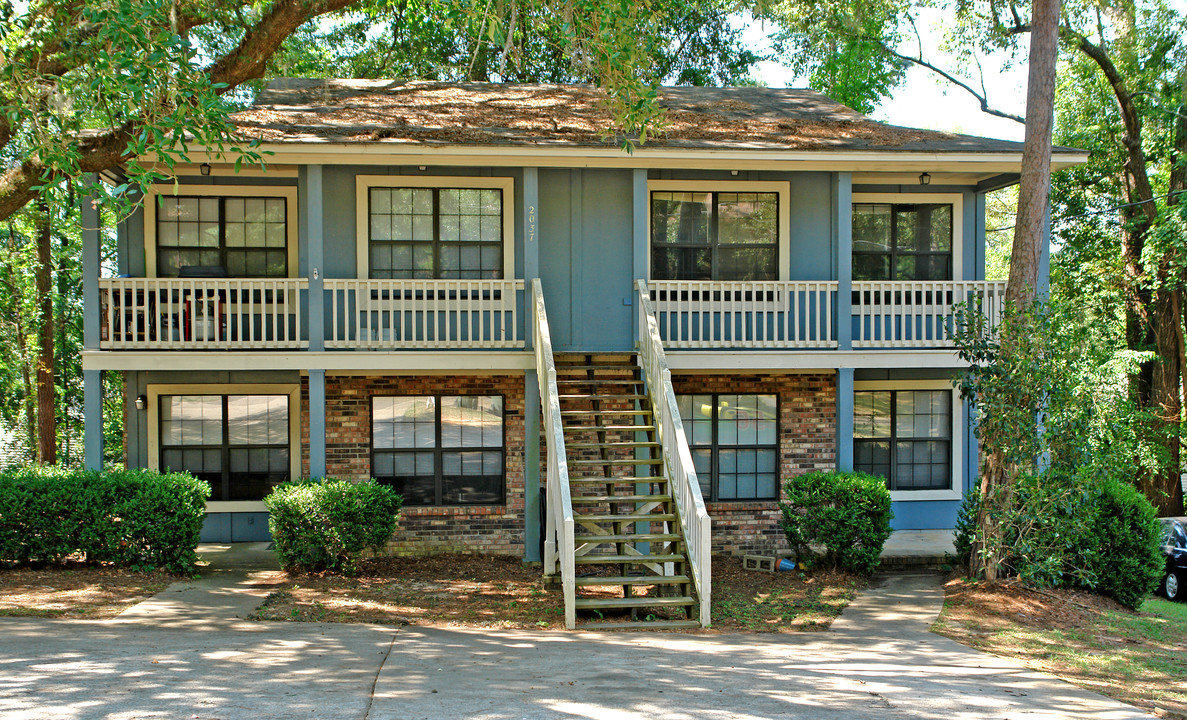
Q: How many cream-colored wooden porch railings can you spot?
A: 4